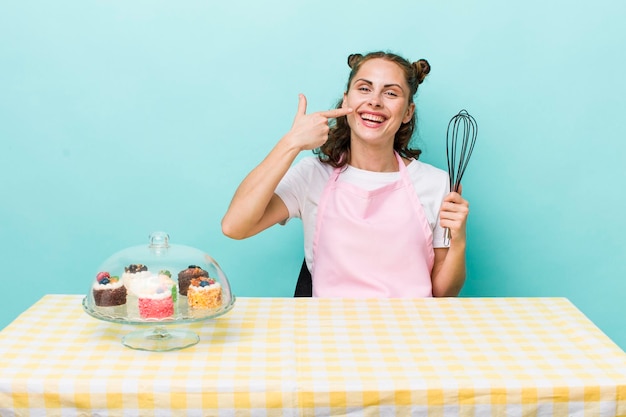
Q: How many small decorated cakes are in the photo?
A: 6